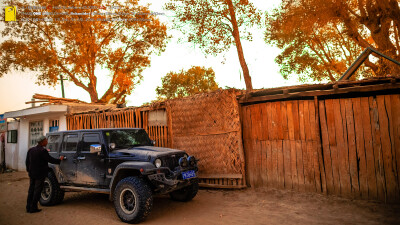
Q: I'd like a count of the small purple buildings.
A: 0